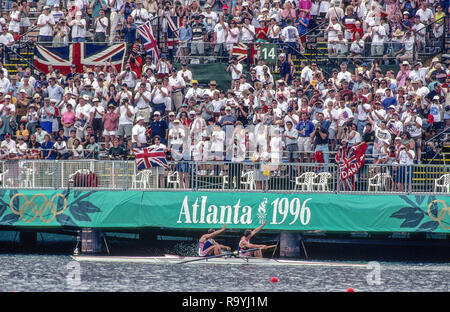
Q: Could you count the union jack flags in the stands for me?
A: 6